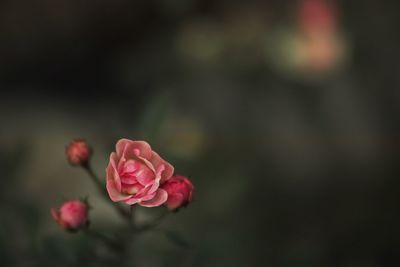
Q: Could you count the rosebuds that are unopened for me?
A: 3